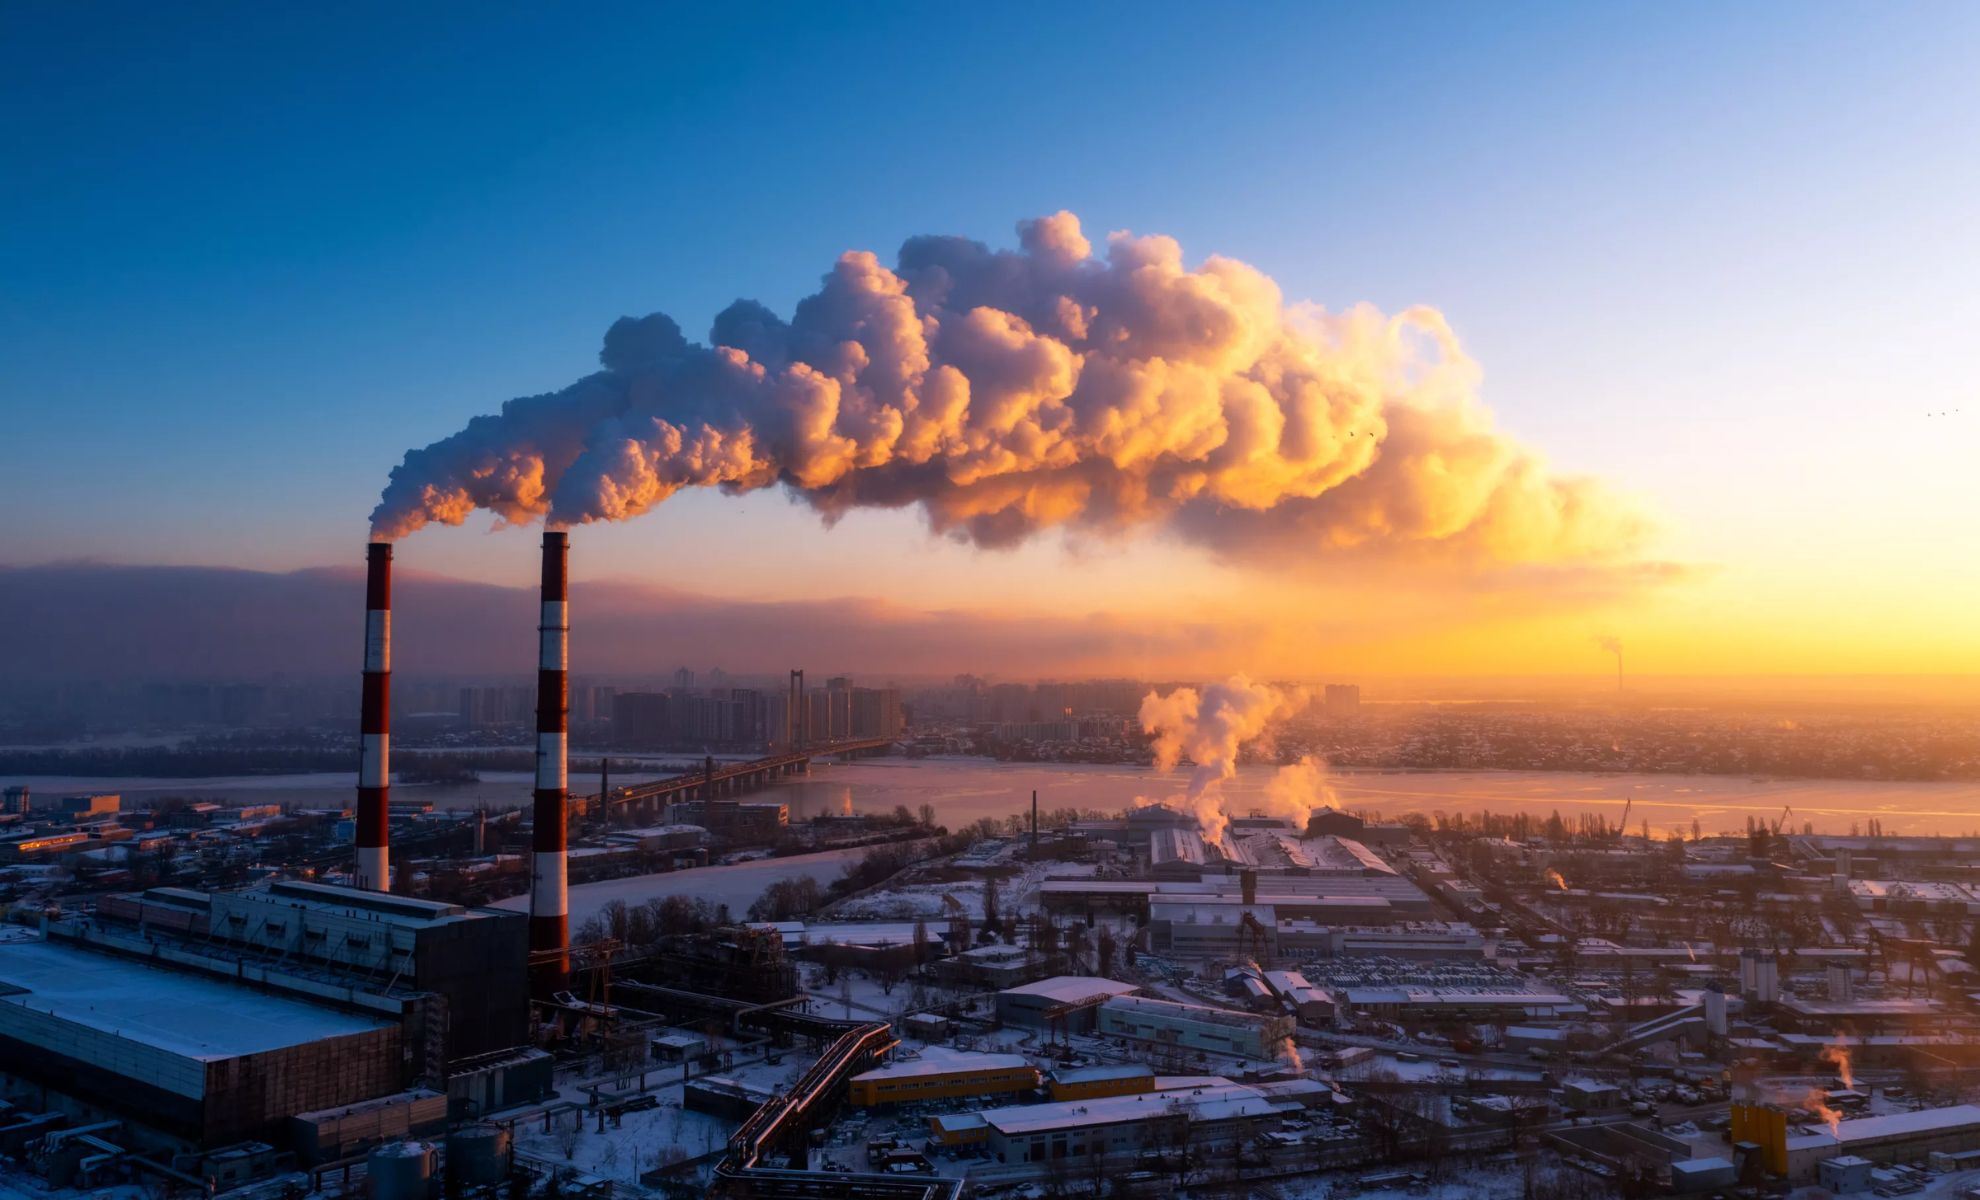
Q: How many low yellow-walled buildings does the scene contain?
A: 3